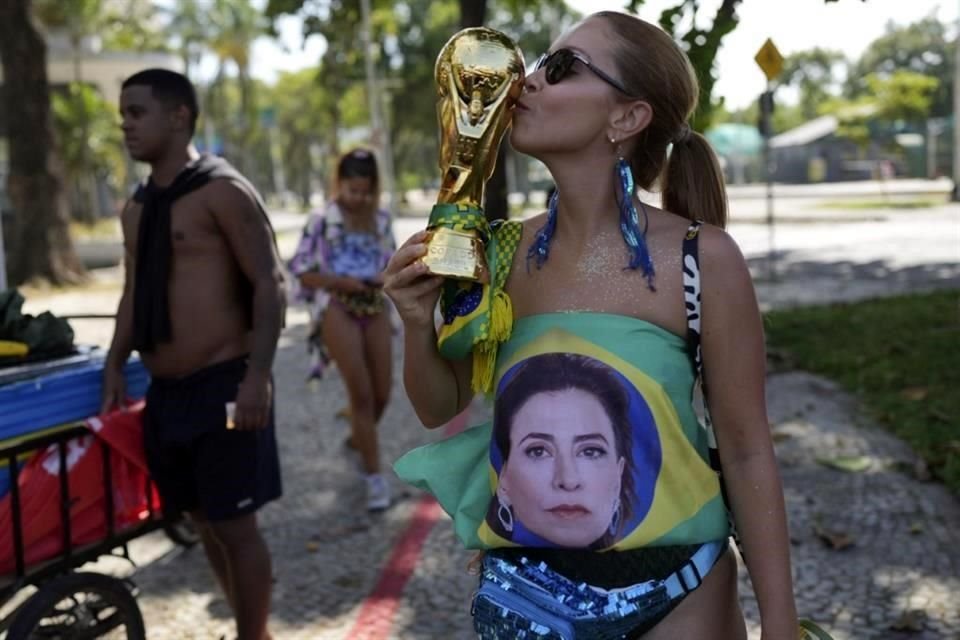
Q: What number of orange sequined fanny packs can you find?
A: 0